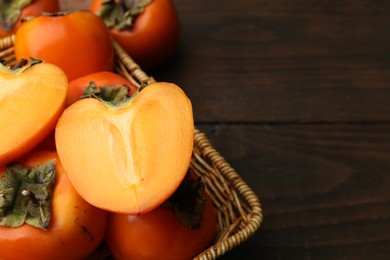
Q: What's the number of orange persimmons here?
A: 8